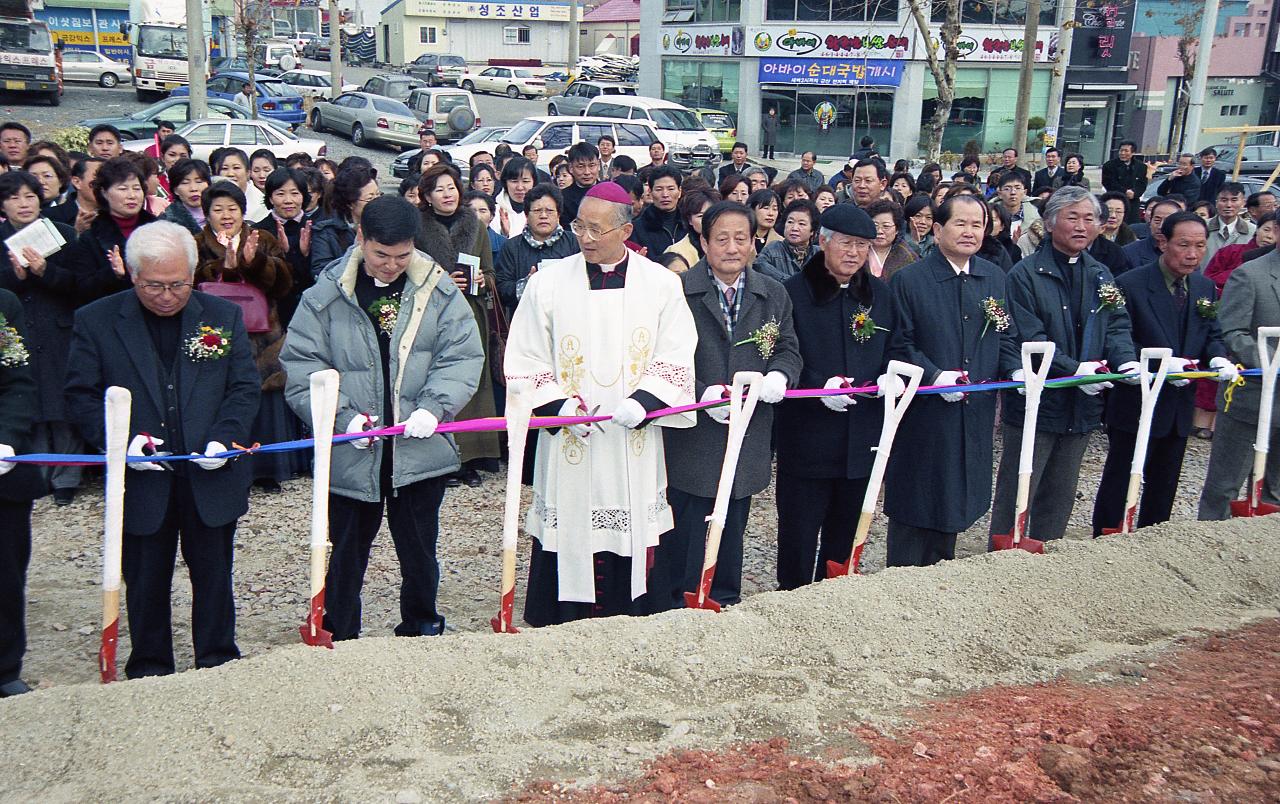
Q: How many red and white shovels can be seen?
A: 8